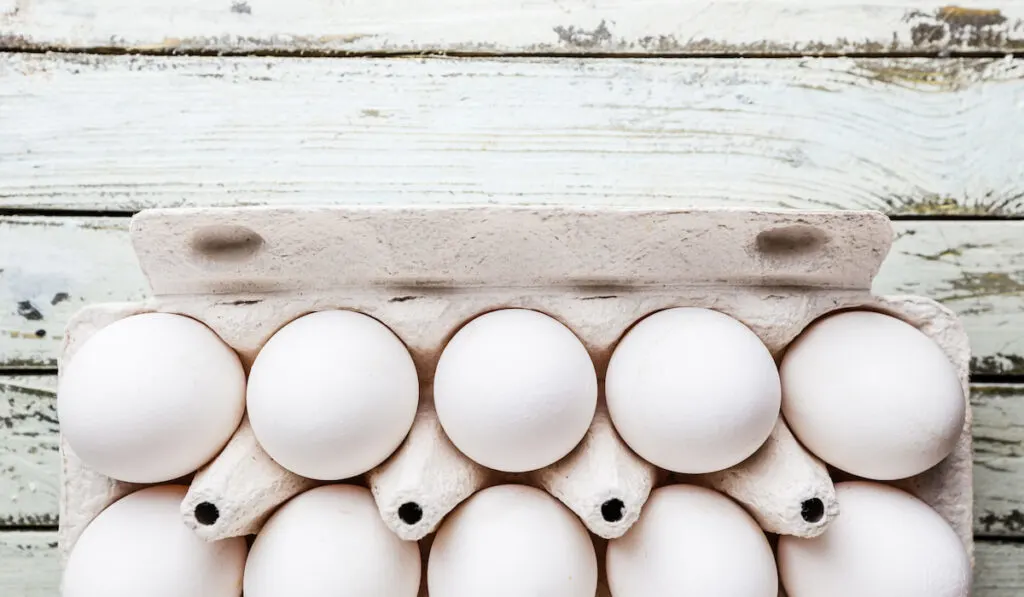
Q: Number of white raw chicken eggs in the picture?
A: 10